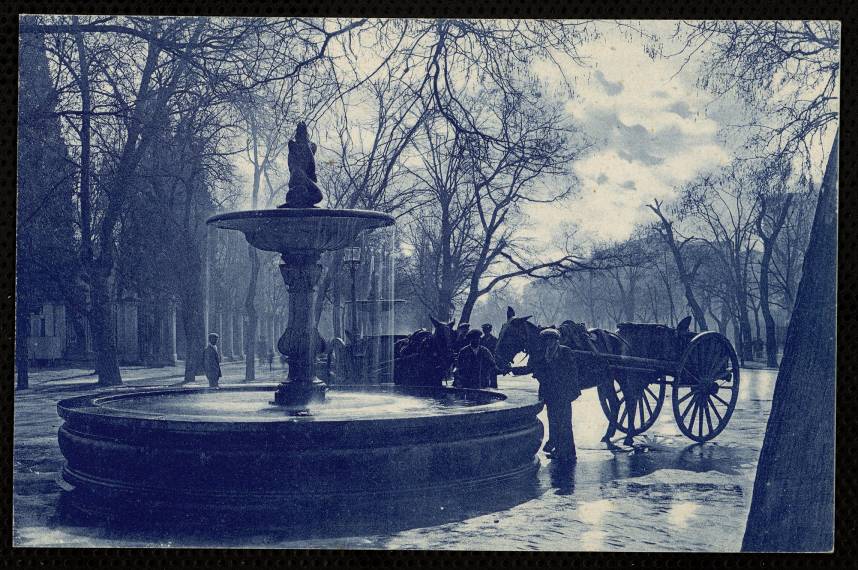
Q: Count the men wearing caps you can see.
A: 5